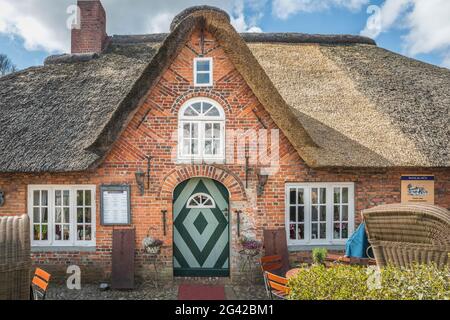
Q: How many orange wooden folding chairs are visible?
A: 3